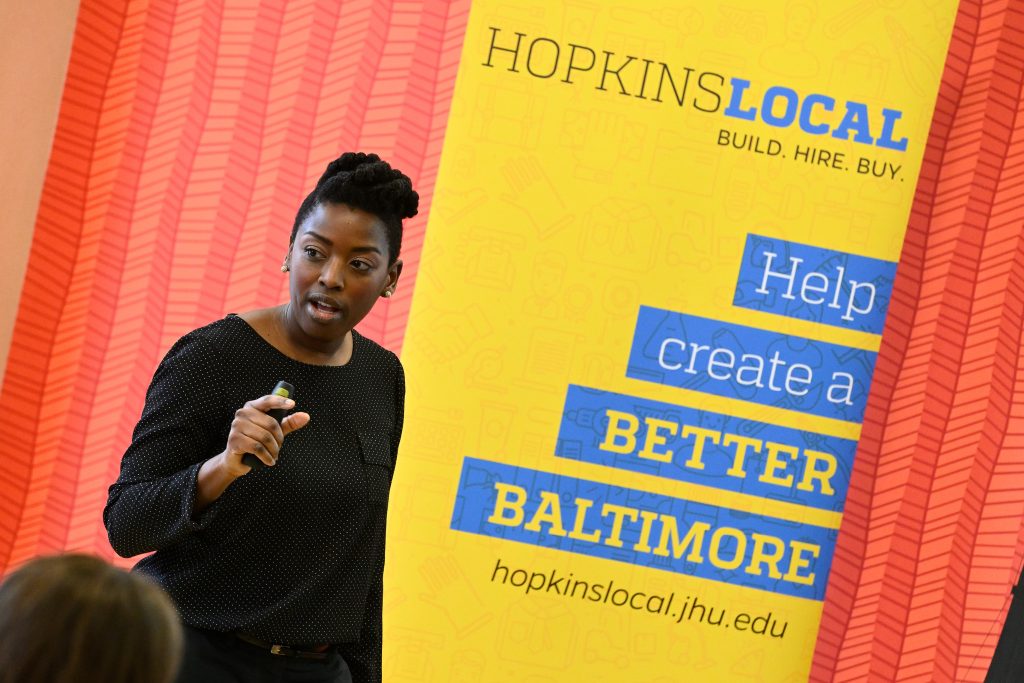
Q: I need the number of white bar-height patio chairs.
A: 0